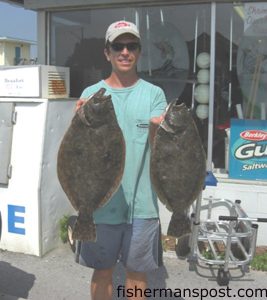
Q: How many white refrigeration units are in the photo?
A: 1